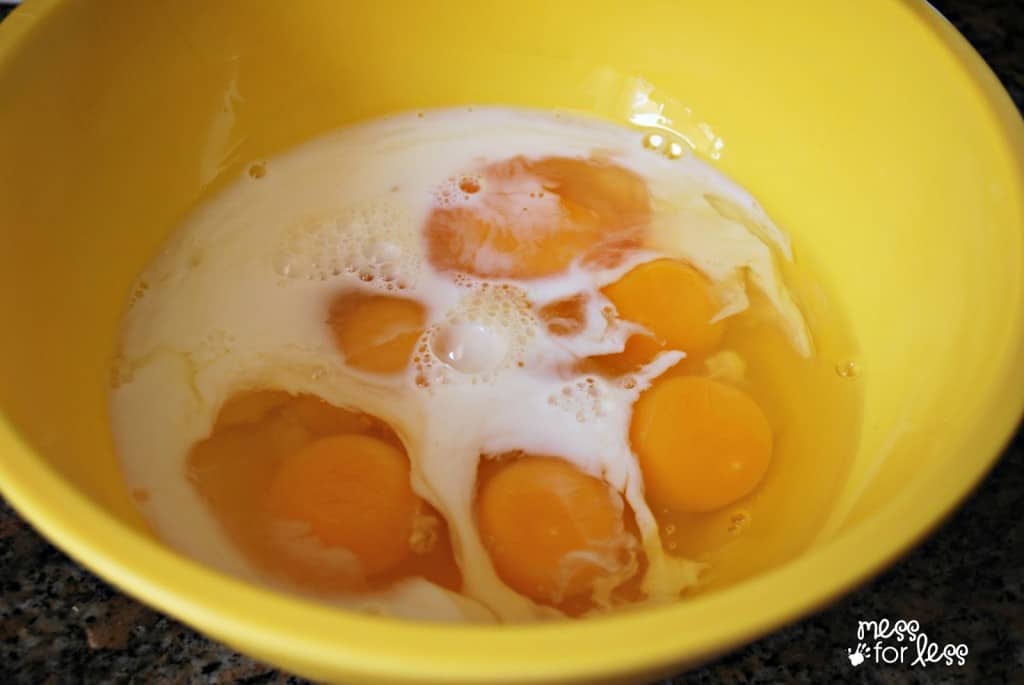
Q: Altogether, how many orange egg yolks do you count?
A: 6